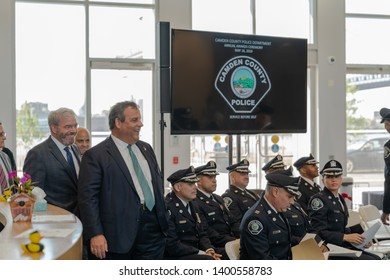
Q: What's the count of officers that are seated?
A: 8